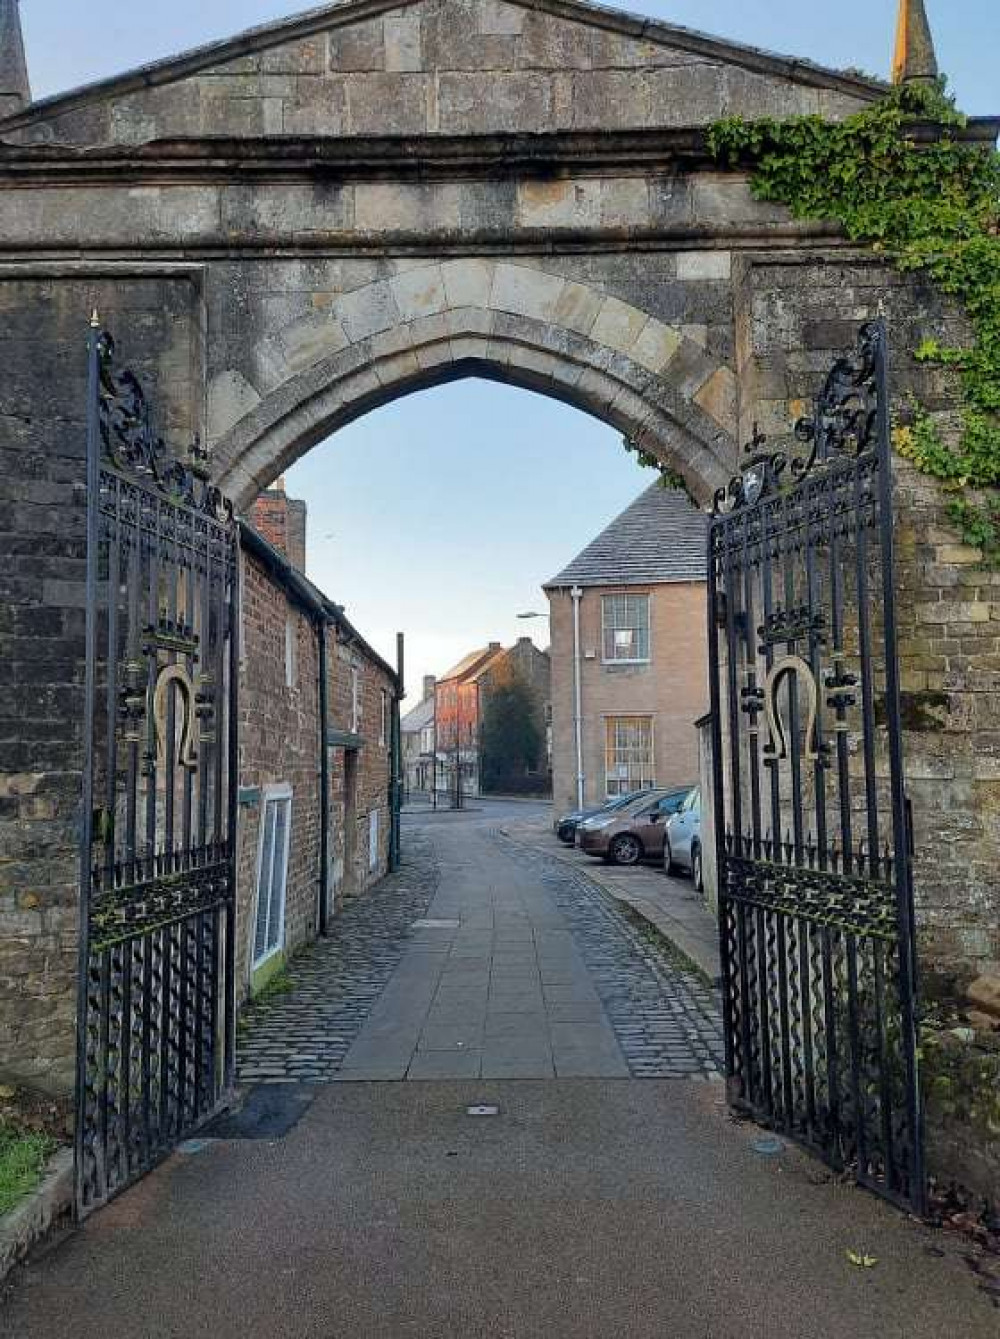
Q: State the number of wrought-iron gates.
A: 2